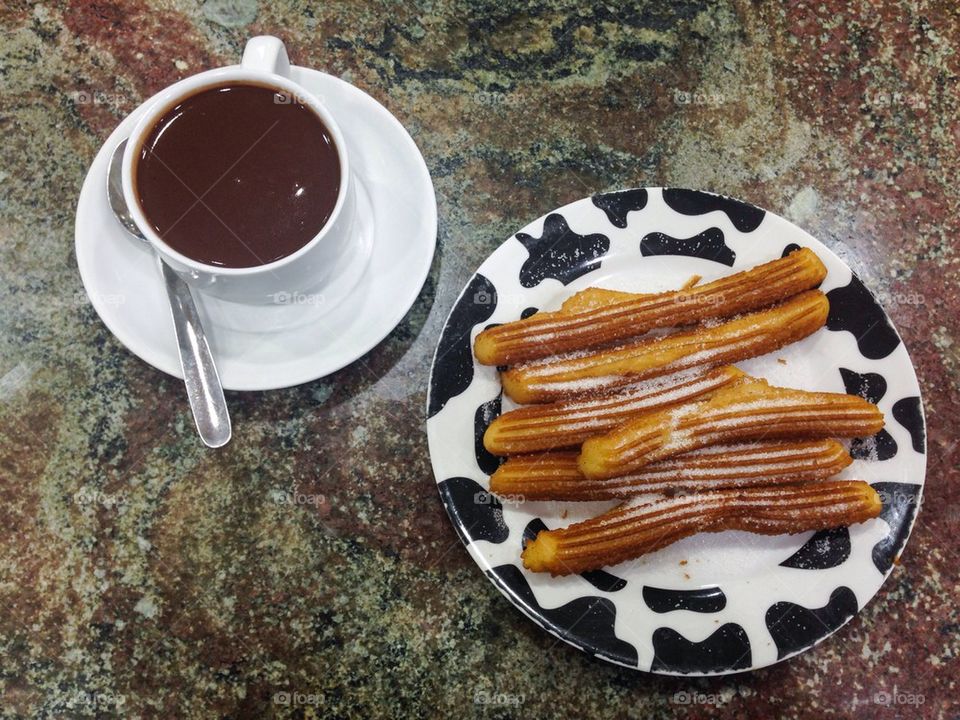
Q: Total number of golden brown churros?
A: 6